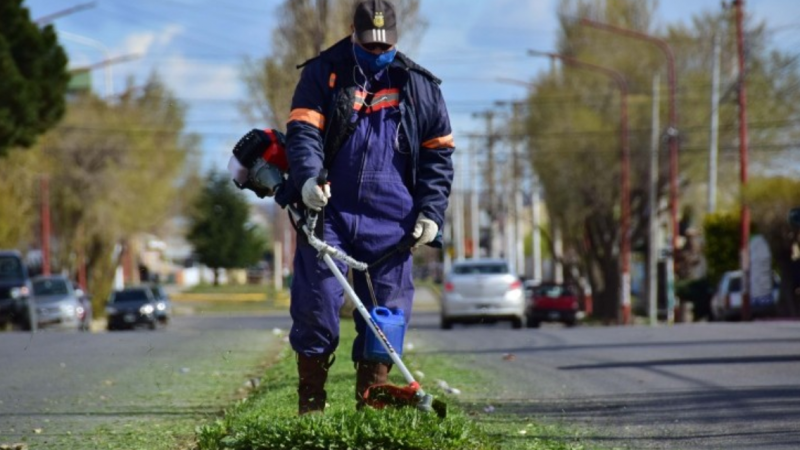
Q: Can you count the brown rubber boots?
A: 2